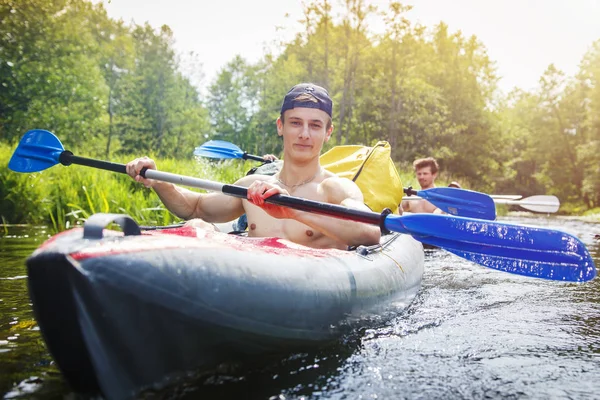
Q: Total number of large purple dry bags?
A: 0